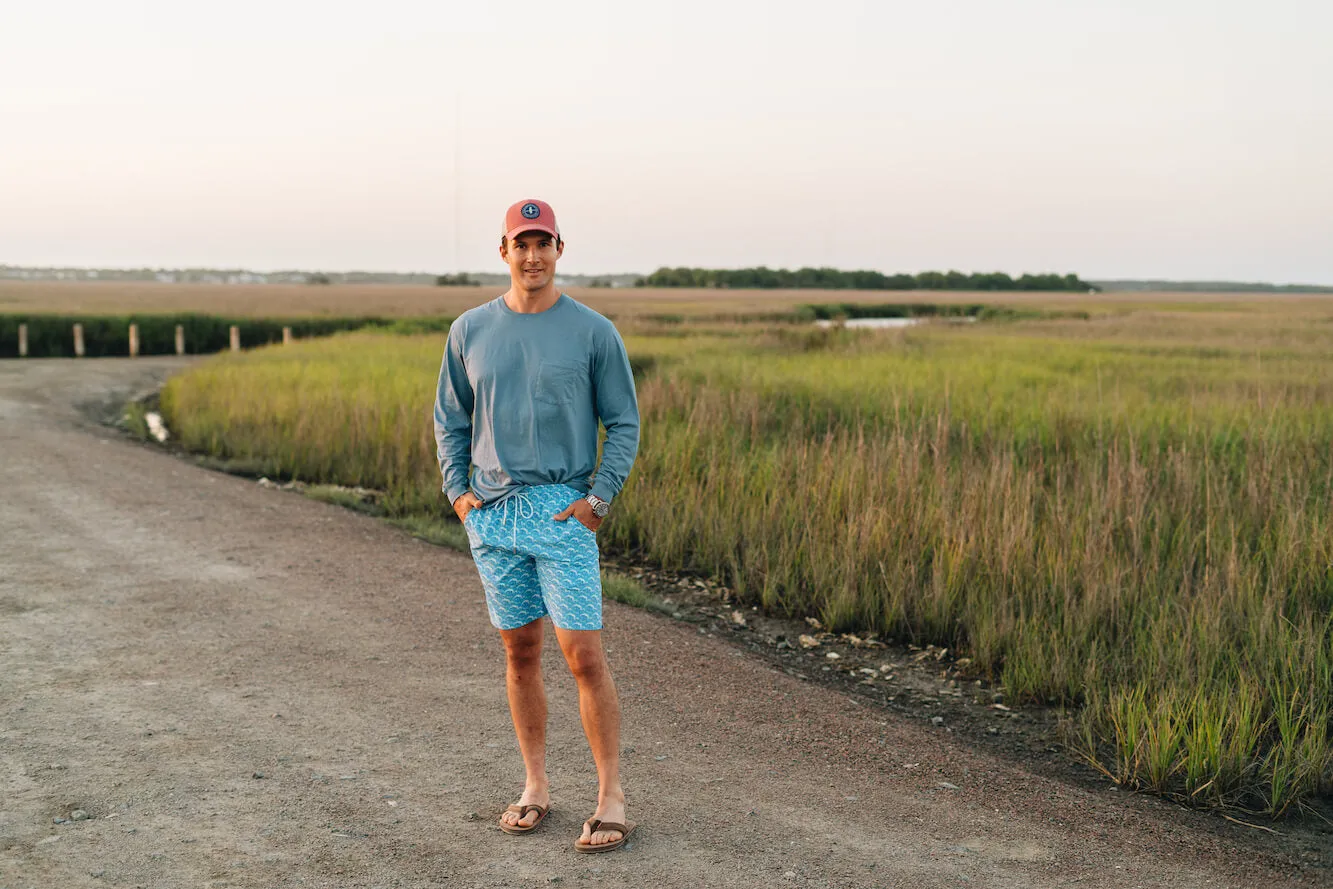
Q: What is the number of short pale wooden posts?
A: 6